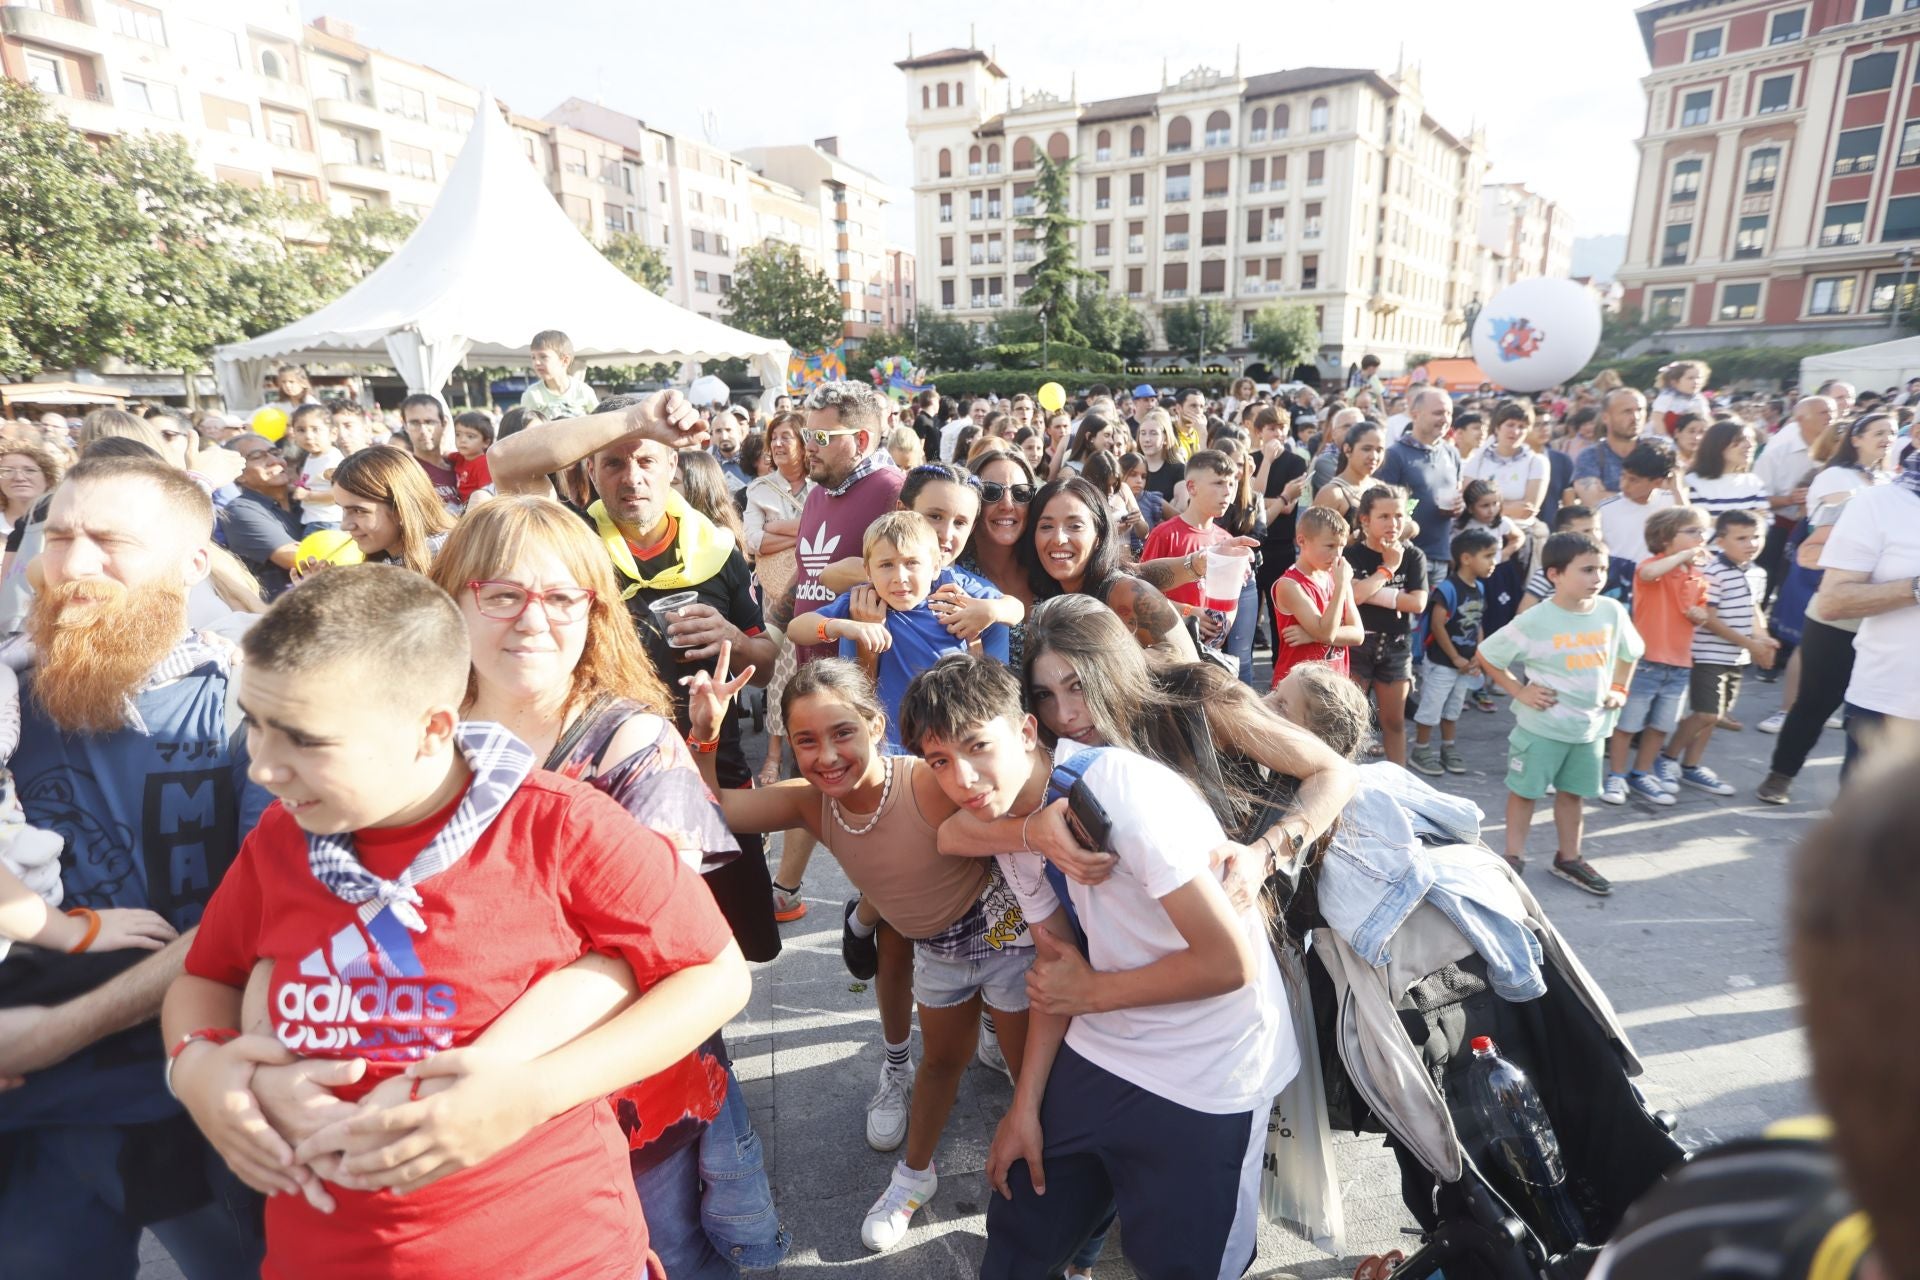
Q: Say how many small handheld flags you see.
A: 0